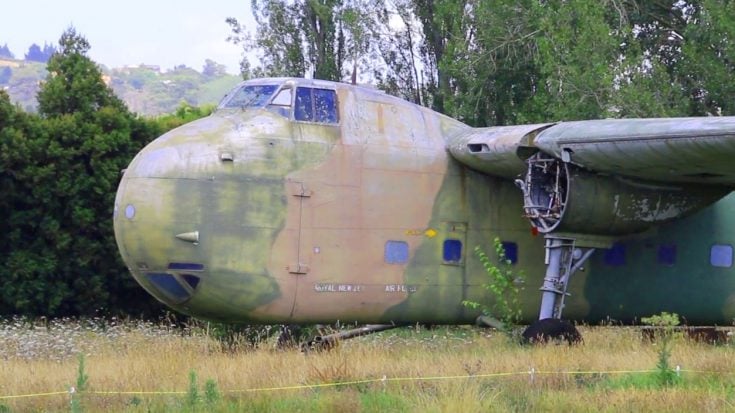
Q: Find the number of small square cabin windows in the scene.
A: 6